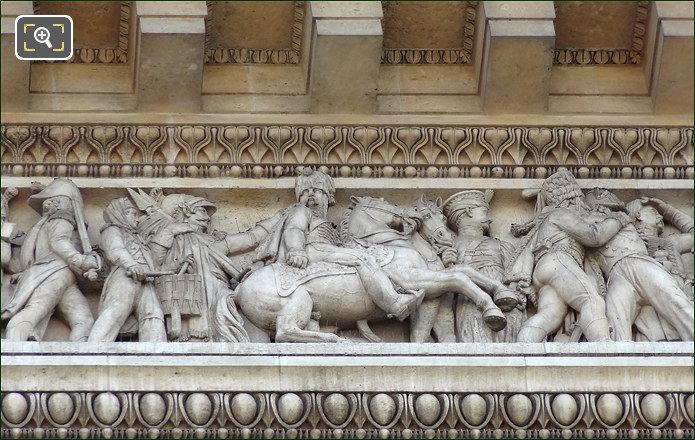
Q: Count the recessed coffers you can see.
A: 4